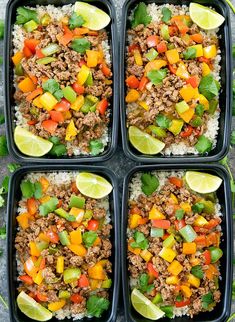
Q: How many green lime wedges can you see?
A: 8